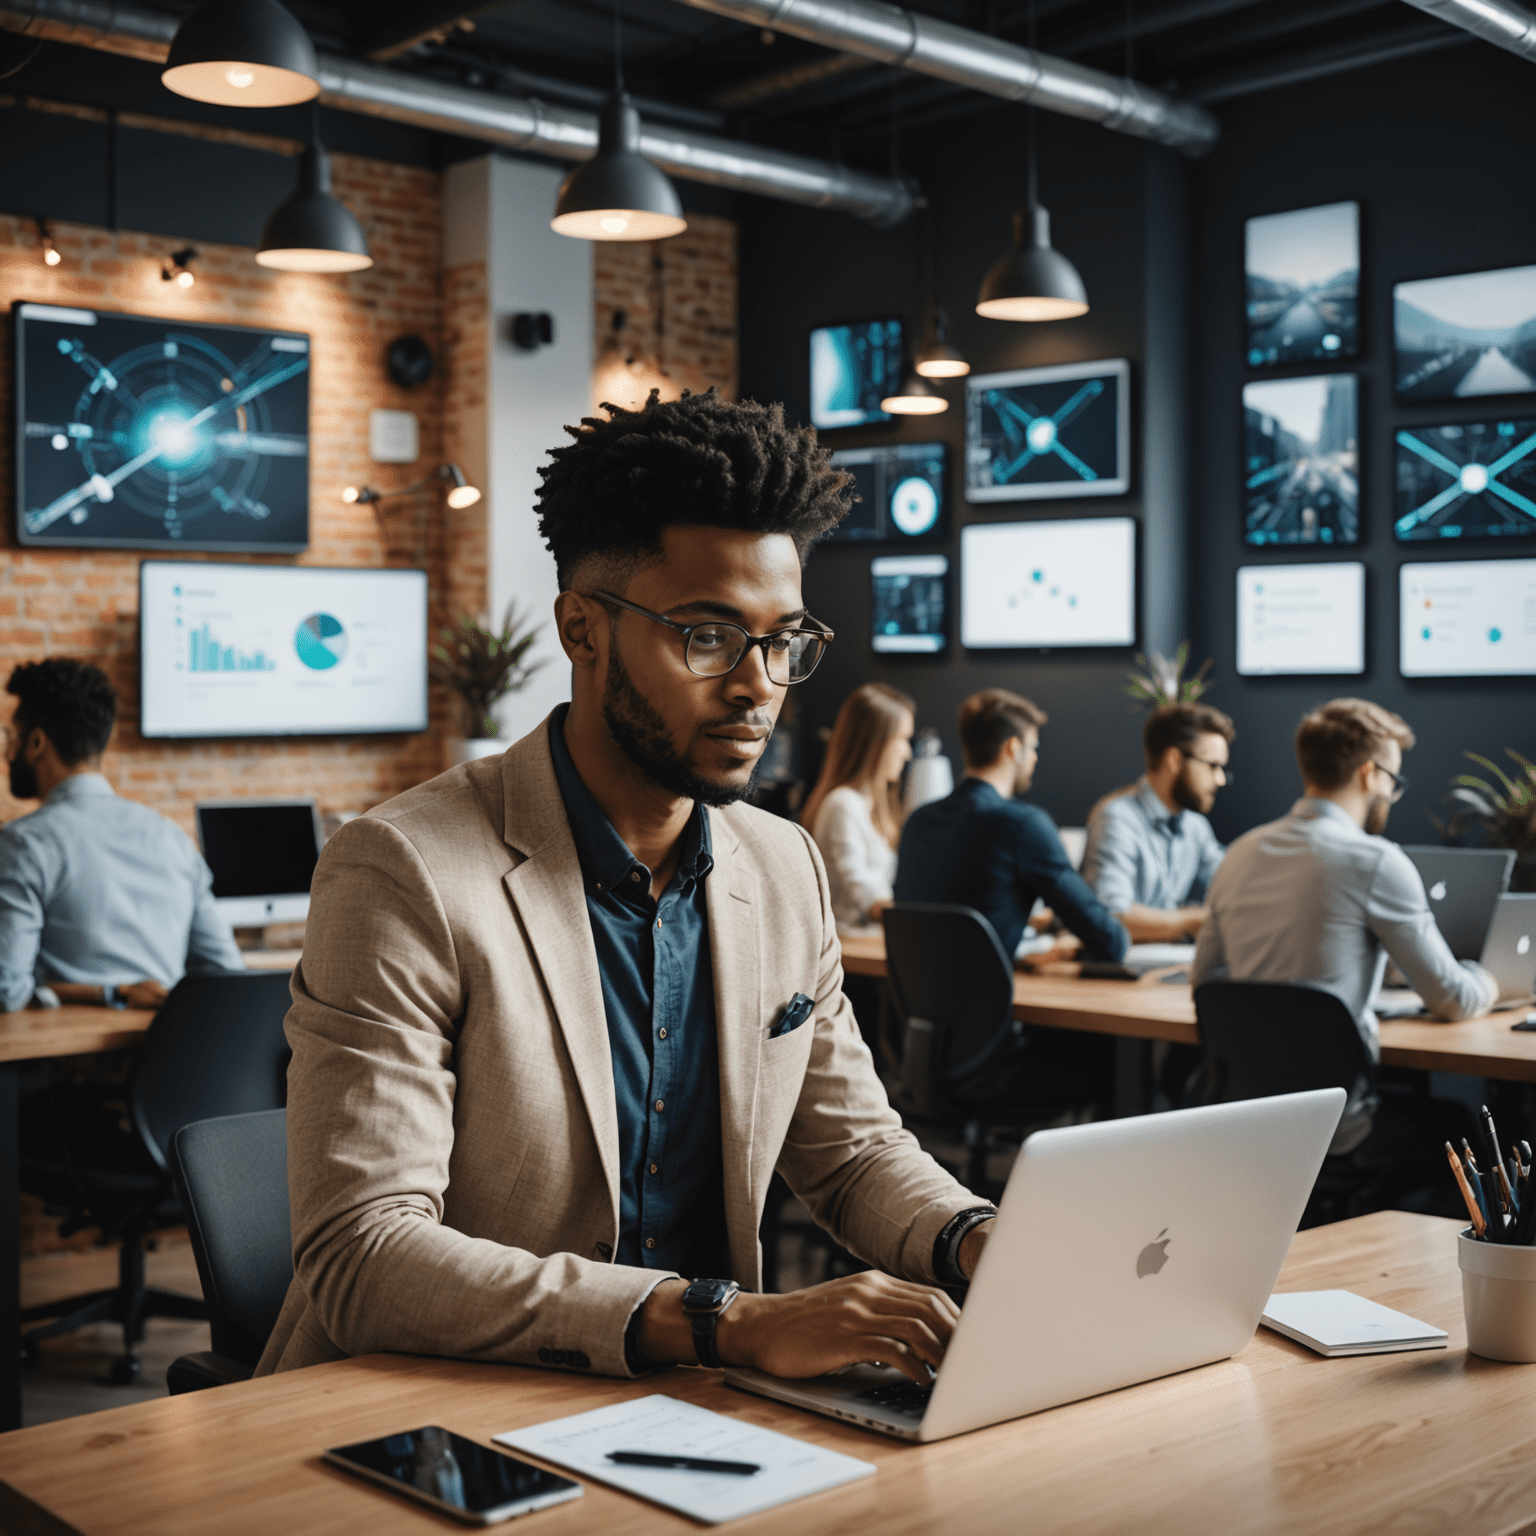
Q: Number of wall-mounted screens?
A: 13